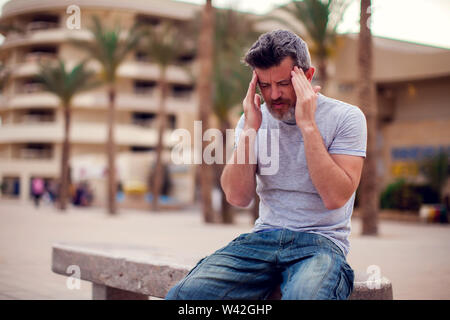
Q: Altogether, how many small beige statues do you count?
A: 0